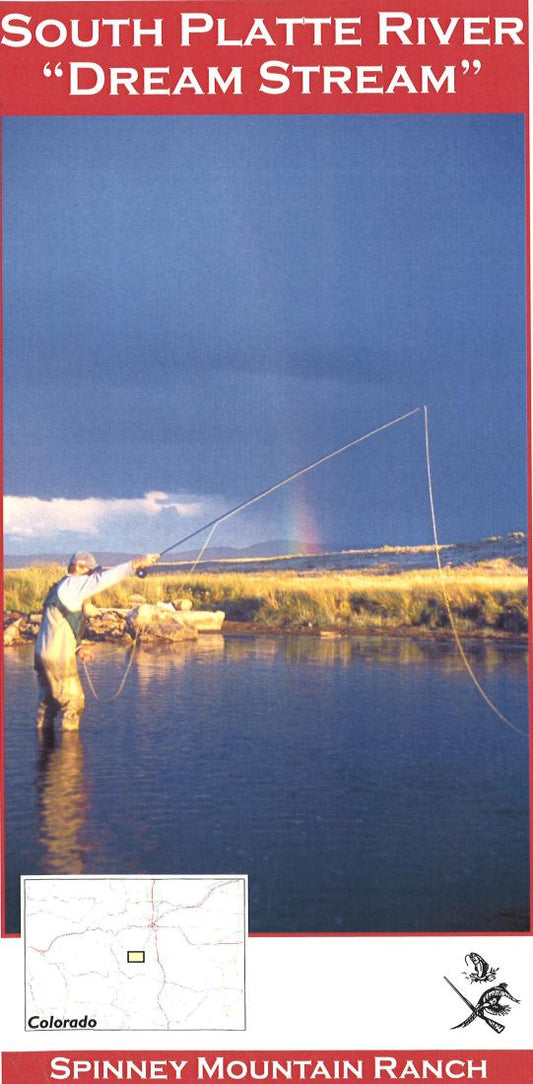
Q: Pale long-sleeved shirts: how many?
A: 1